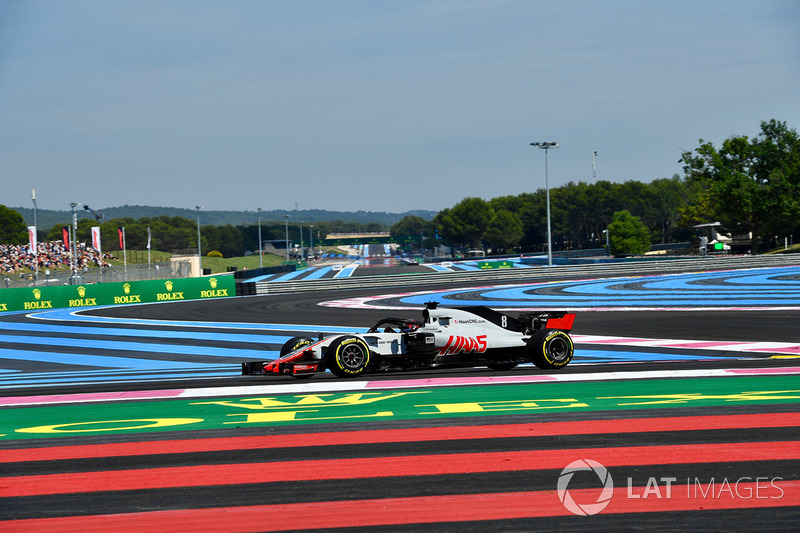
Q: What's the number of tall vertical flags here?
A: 5